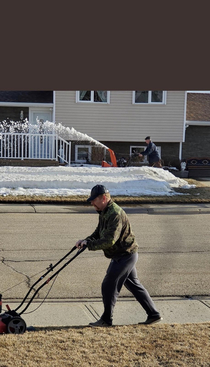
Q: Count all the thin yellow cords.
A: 0